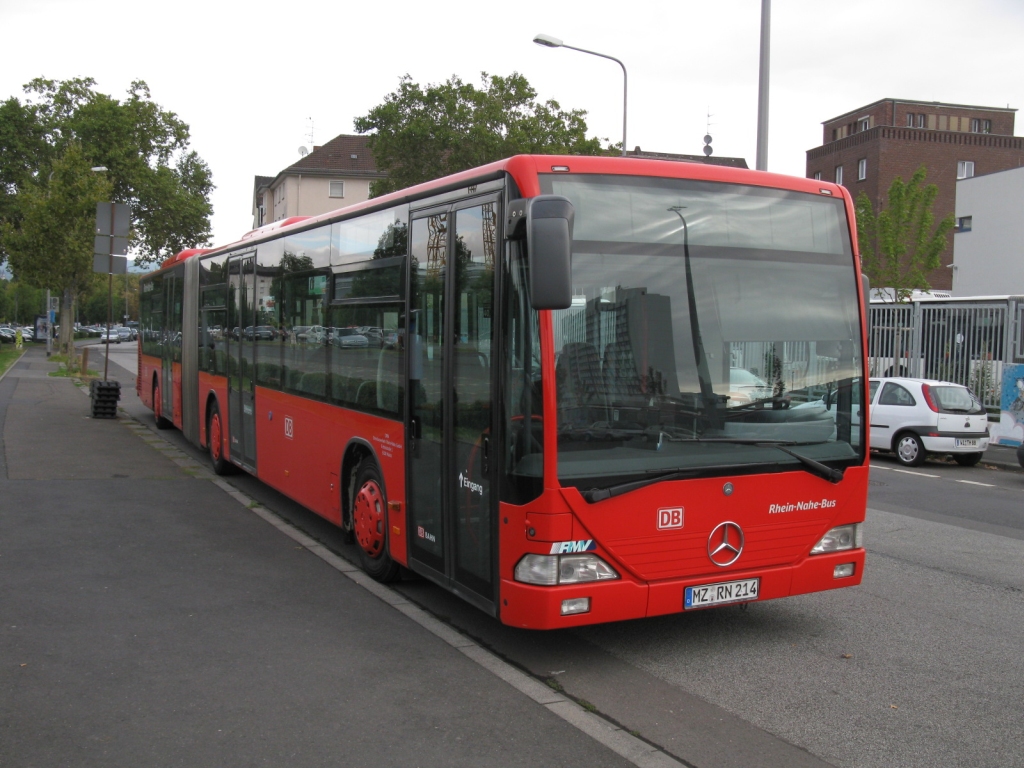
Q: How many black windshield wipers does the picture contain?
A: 2